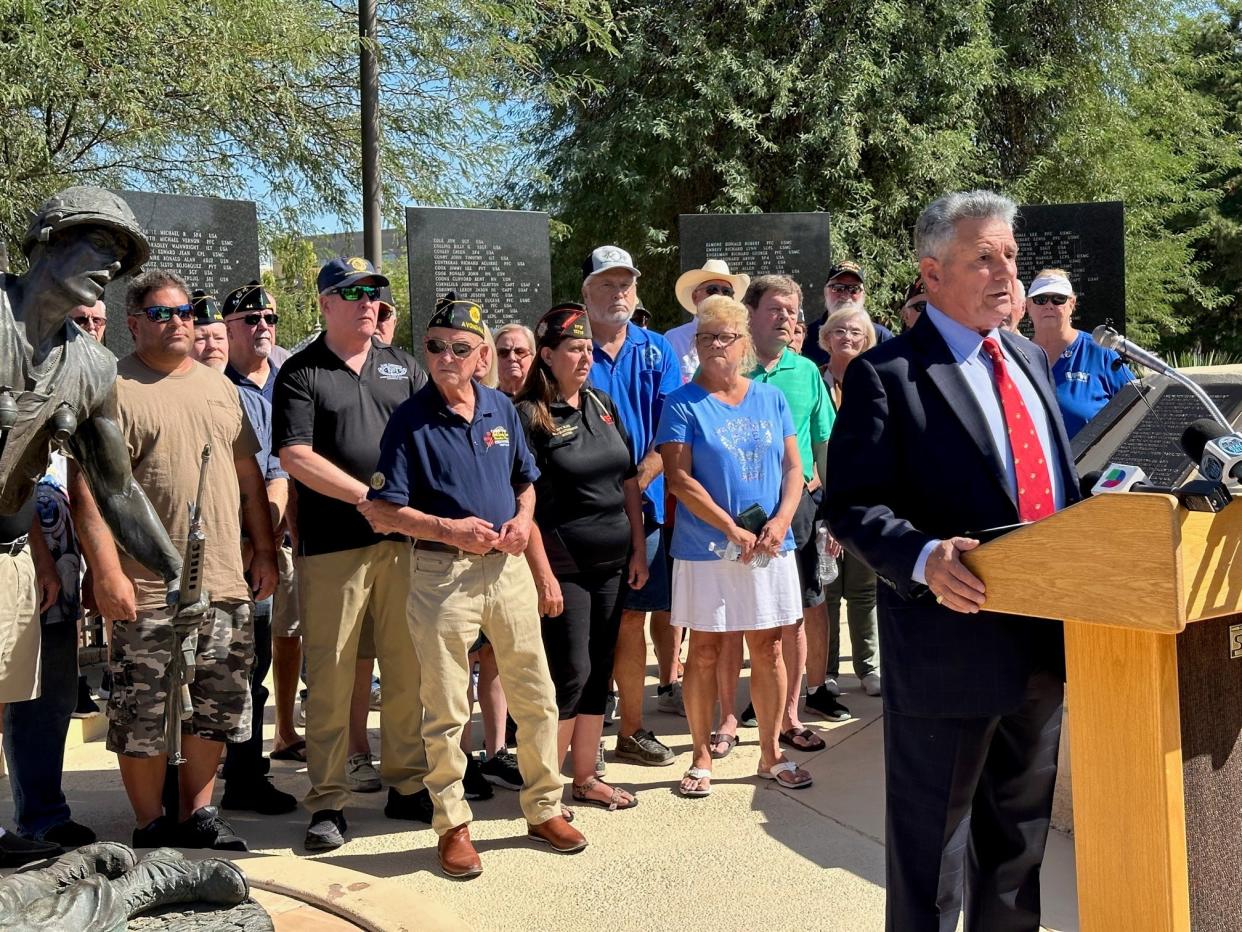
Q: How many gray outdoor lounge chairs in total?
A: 0